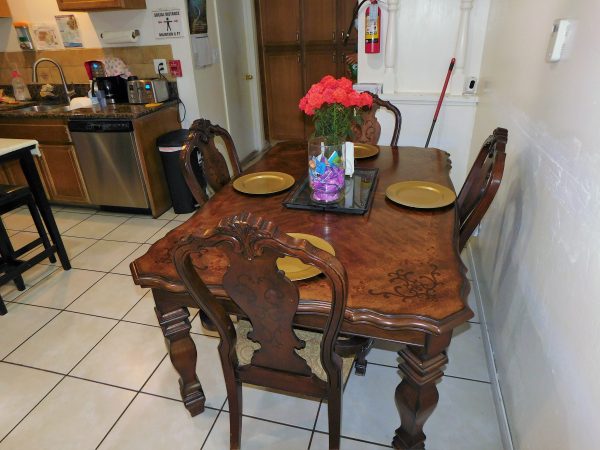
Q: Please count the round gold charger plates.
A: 4